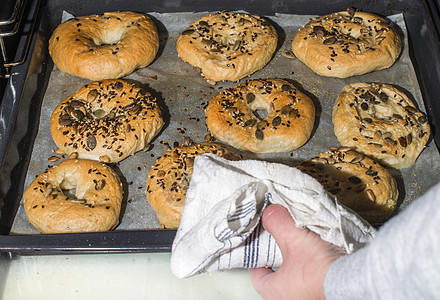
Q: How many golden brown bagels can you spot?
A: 9